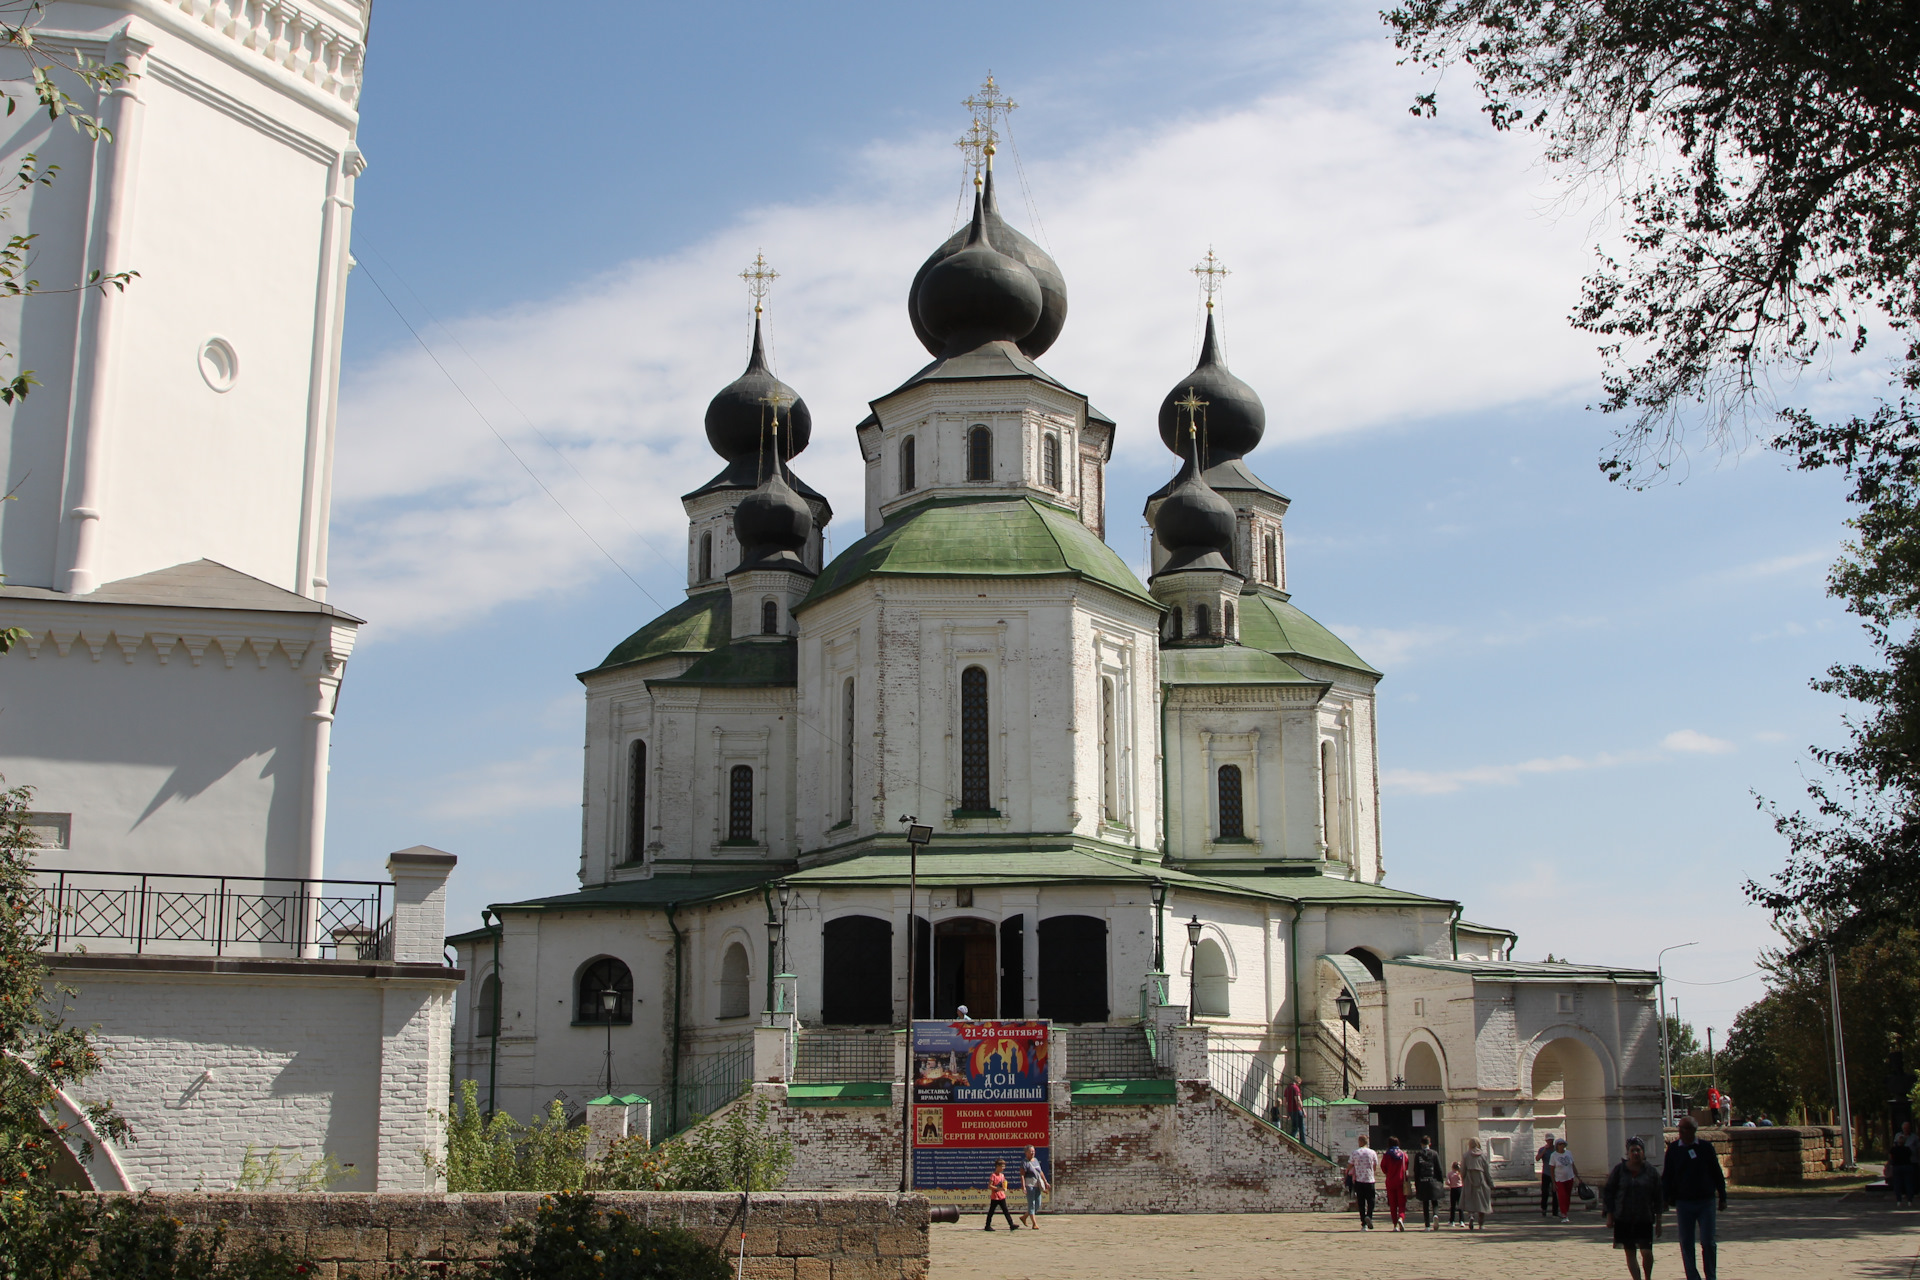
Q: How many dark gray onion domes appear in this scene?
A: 6